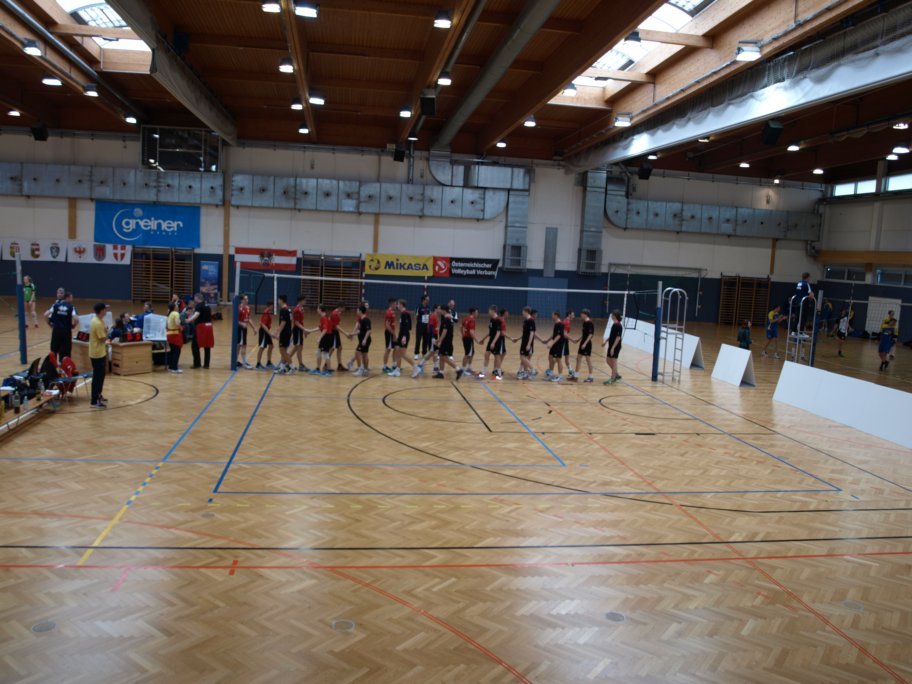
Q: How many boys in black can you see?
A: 9